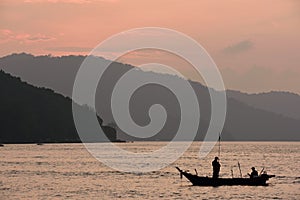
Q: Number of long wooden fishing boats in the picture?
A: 1